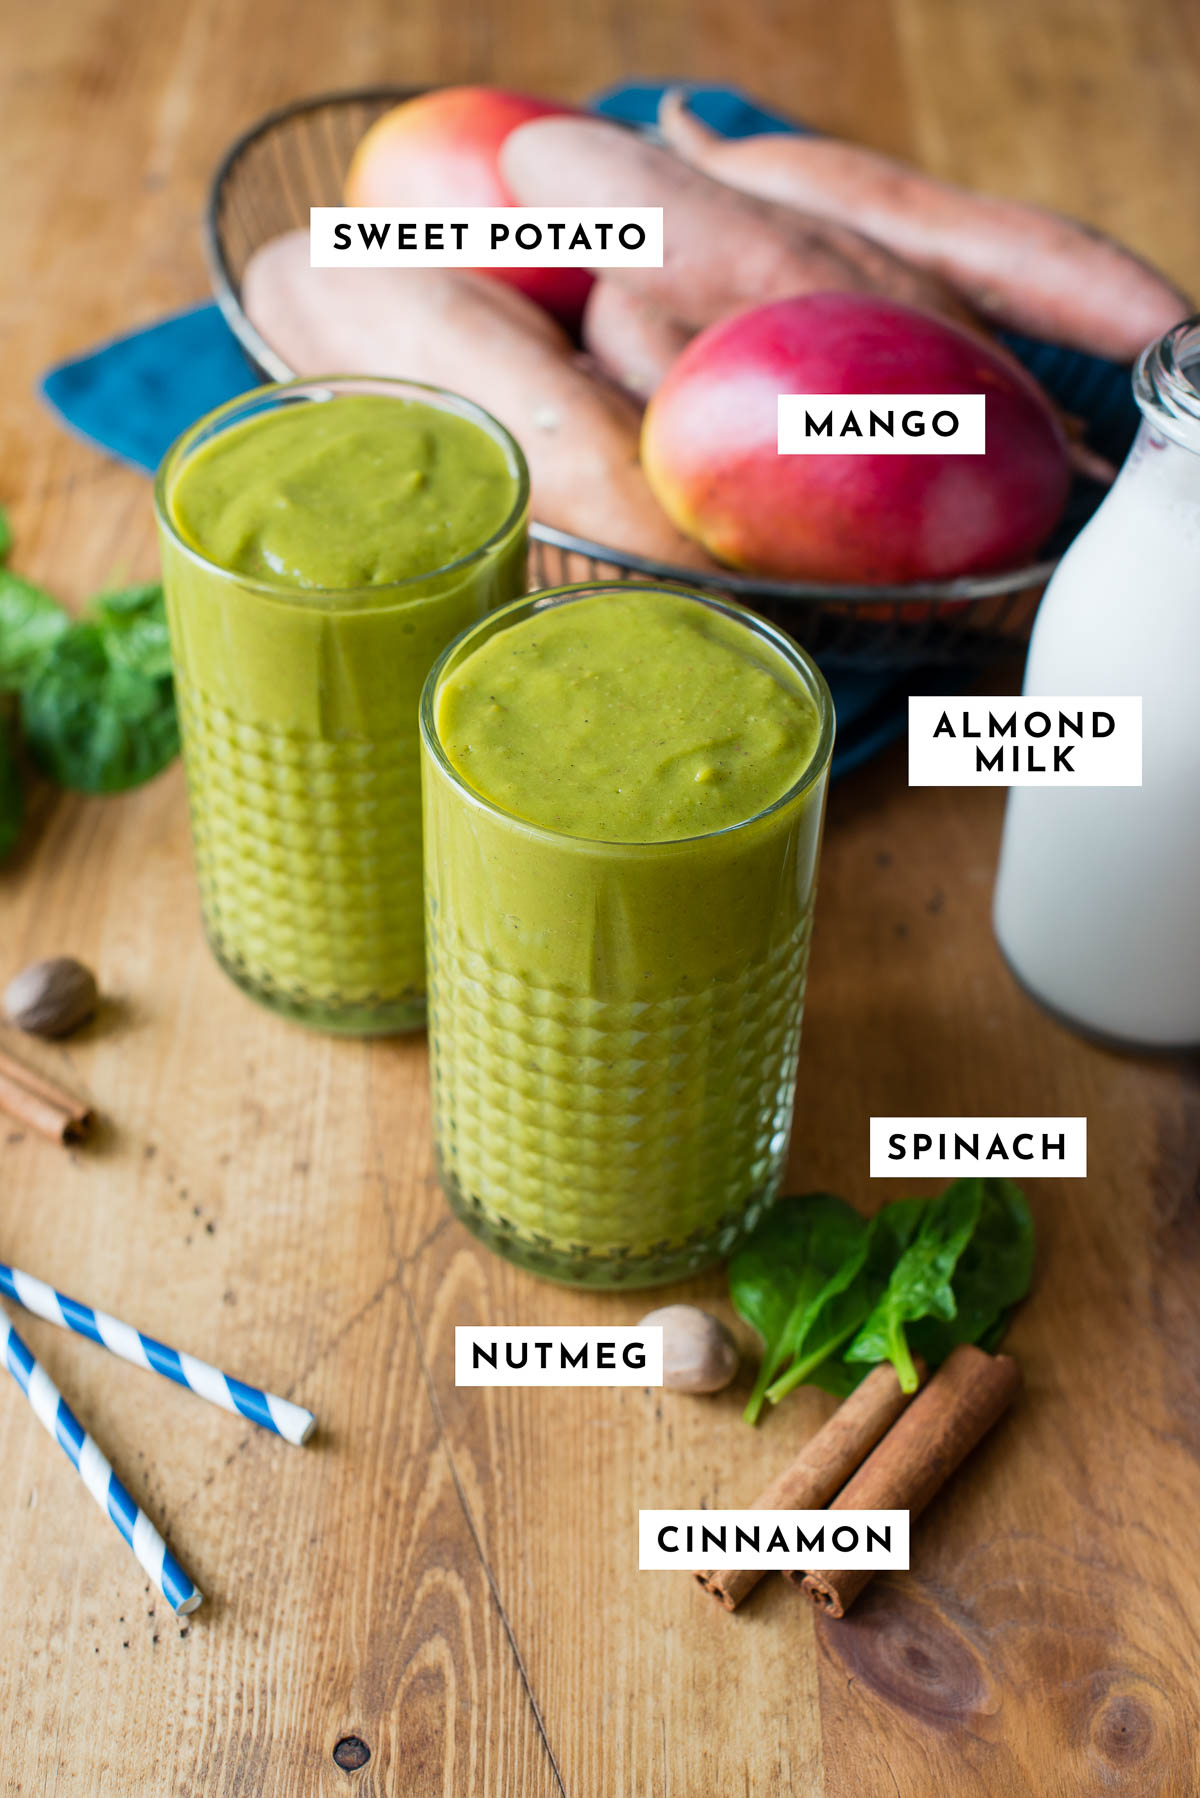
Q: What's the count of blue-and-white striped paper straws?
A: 2